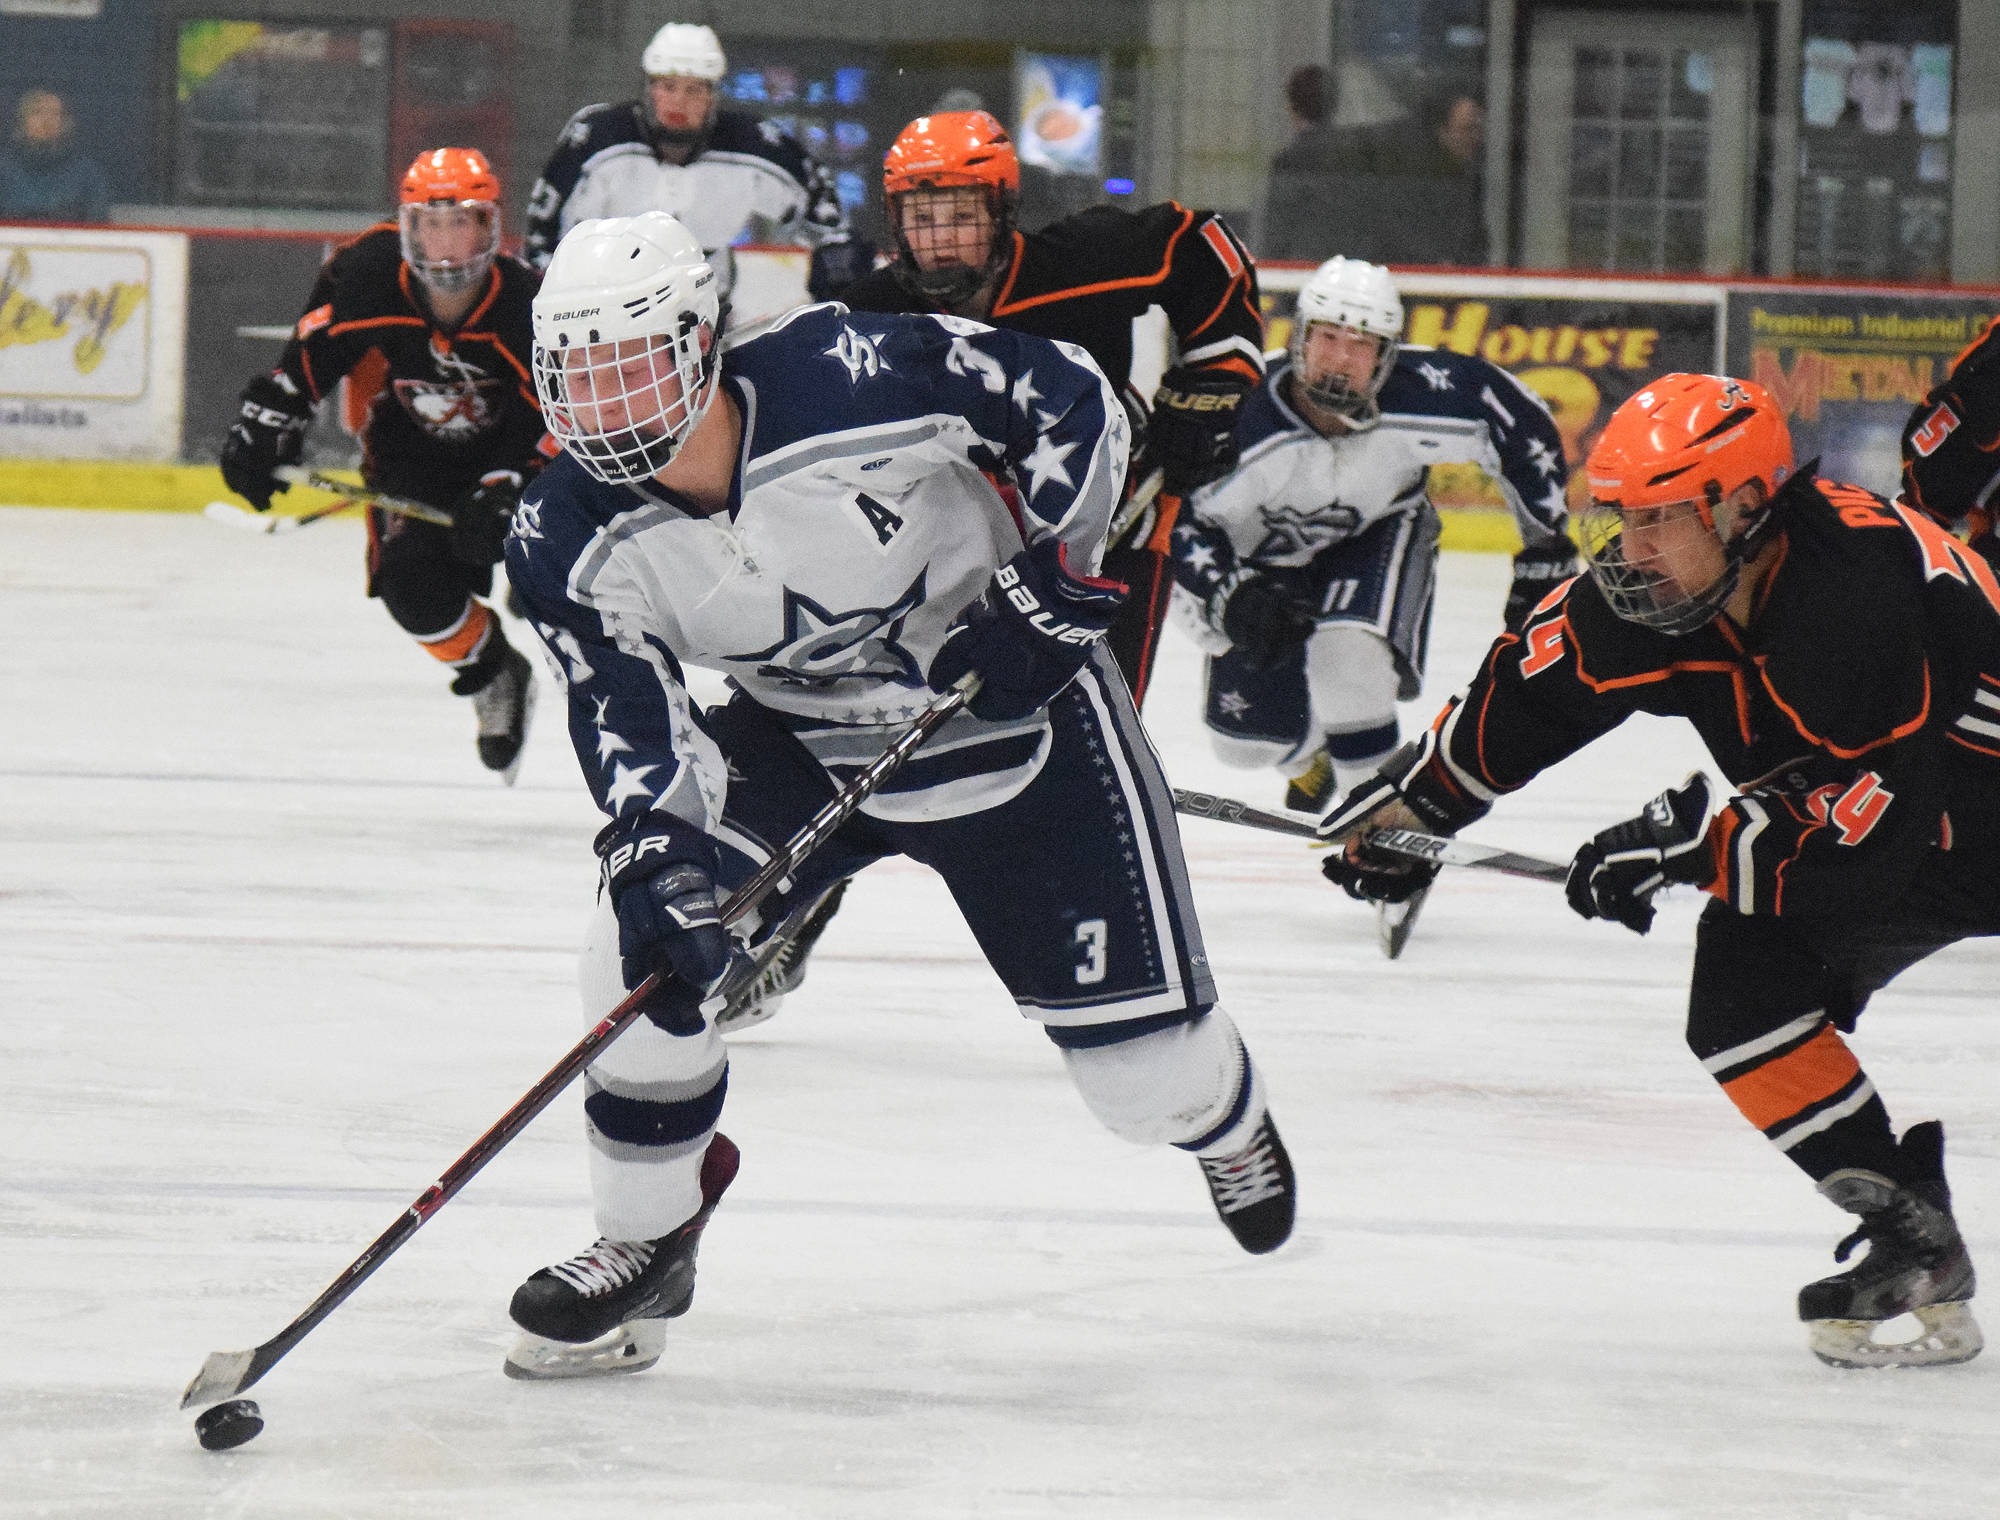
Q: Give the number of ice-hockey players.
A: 7